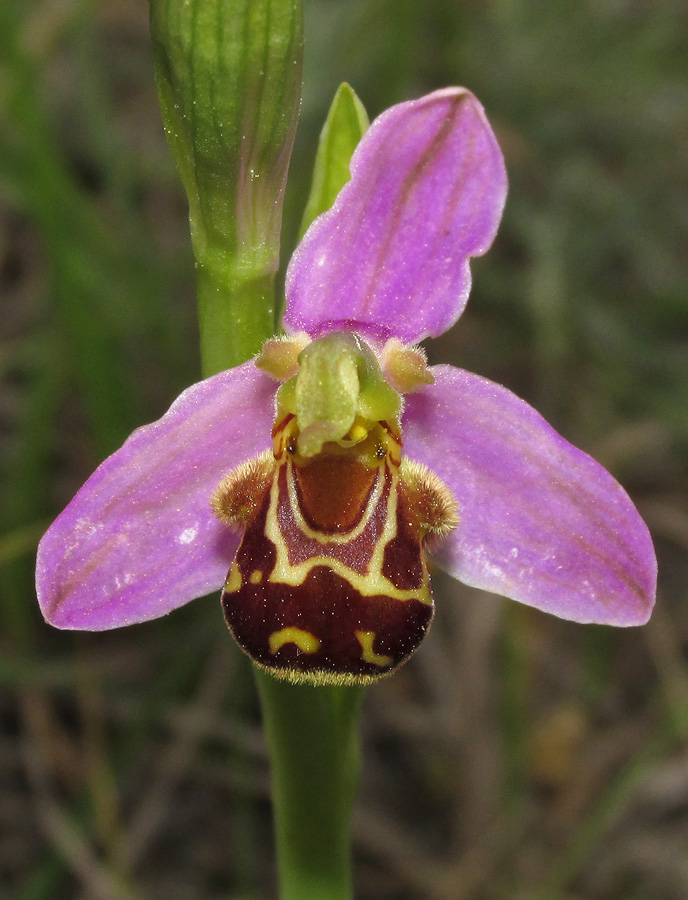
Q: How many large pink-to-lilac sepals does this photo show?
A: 3